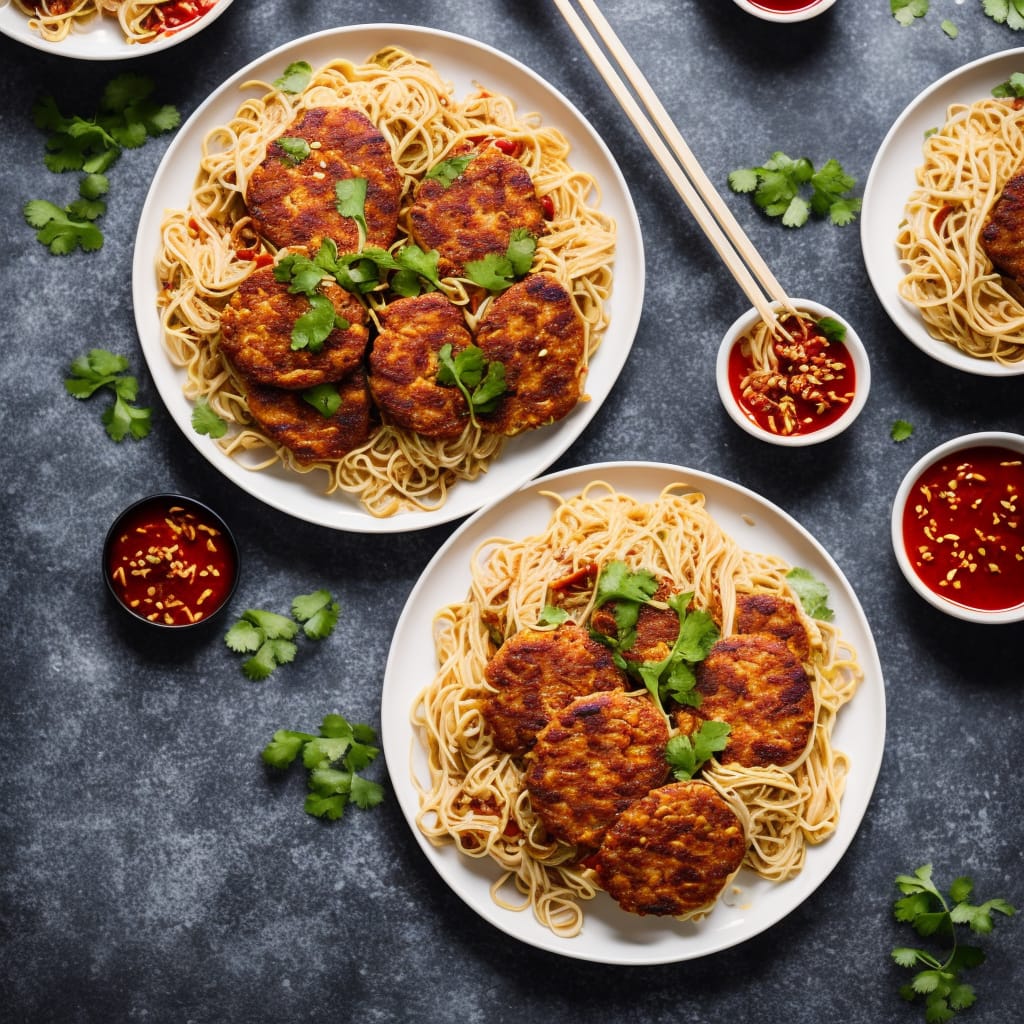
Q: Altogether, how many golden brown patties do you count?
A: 13